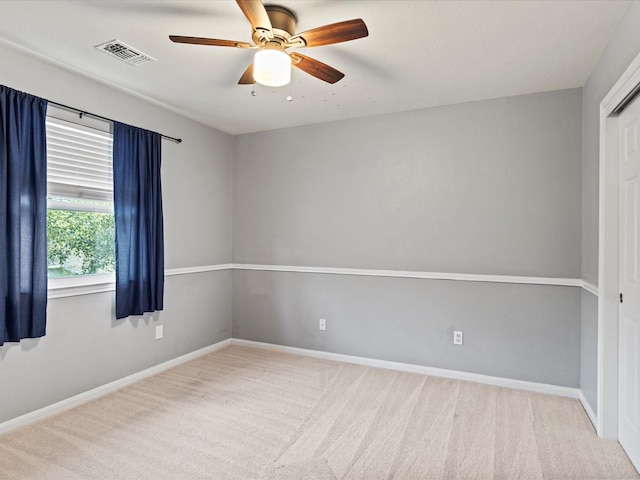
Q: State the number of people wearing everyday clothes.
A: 0